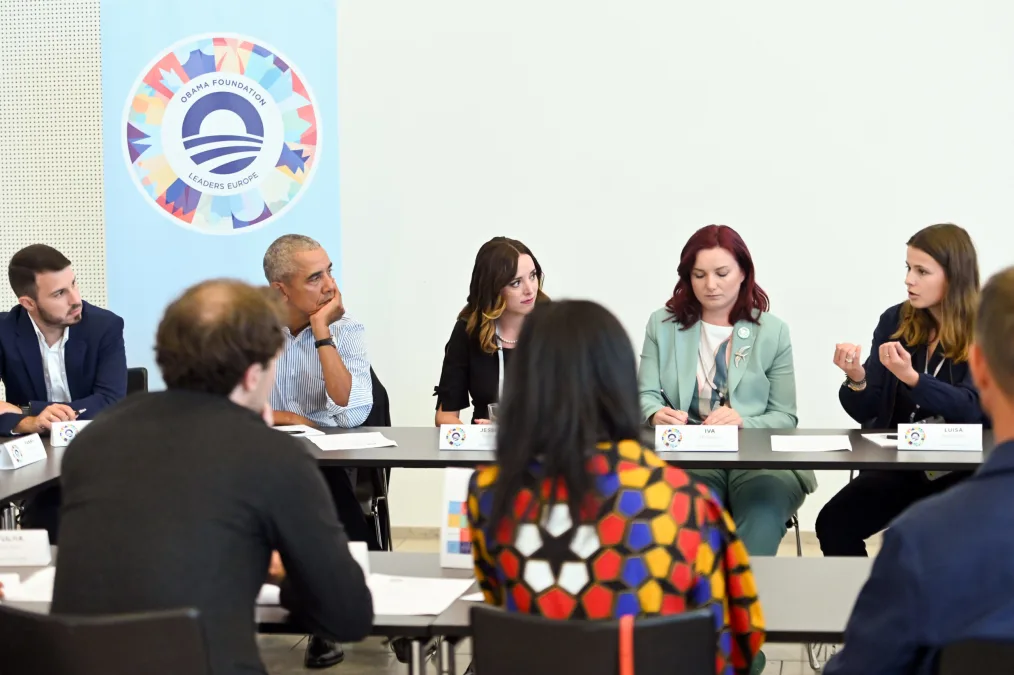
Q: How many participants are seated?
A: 8